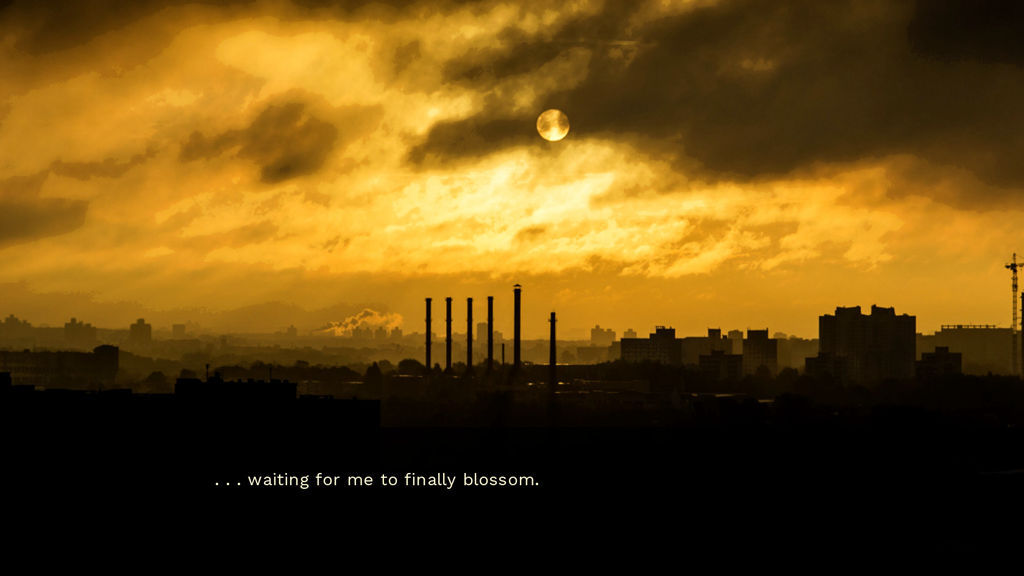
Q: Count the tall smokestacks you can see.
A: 6